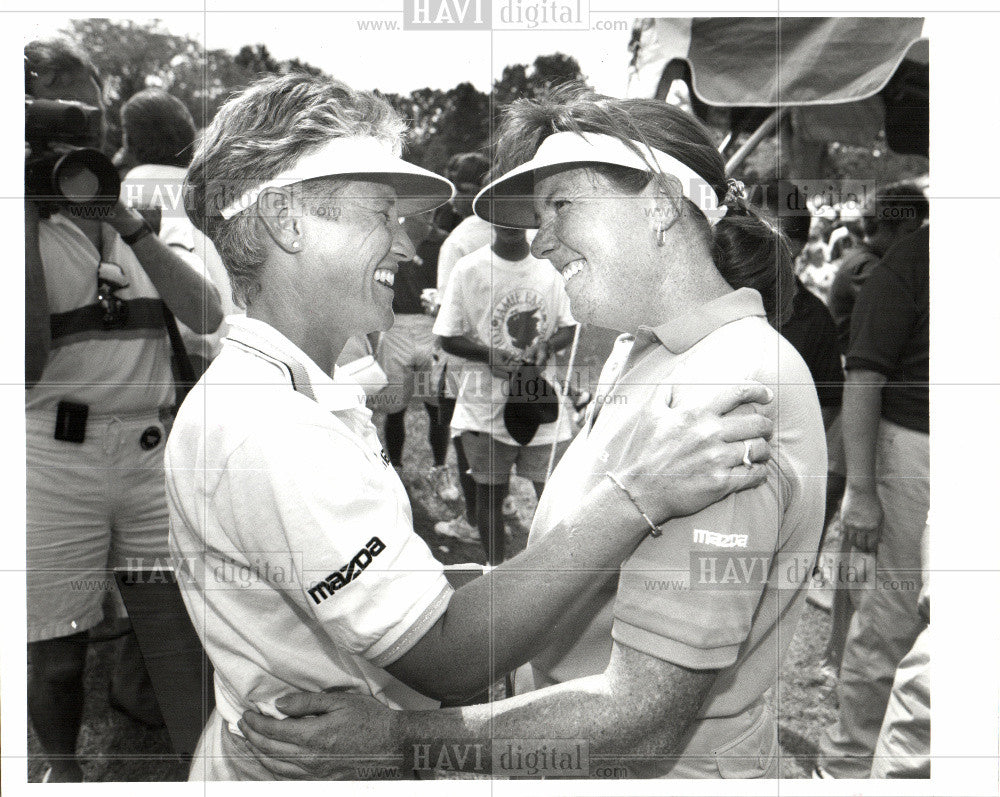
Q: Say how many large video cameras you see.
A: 1